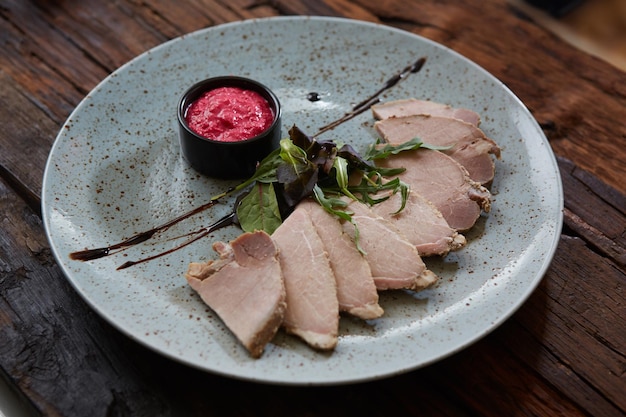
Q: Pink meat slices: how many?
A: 8